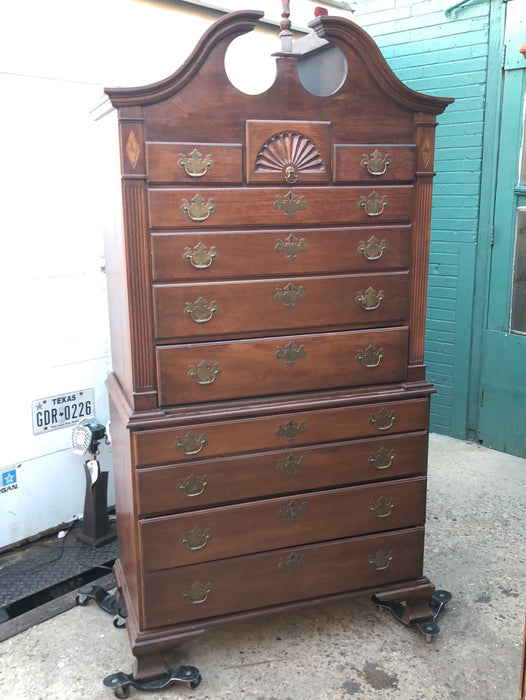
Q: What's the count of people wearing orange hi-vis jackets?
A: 0